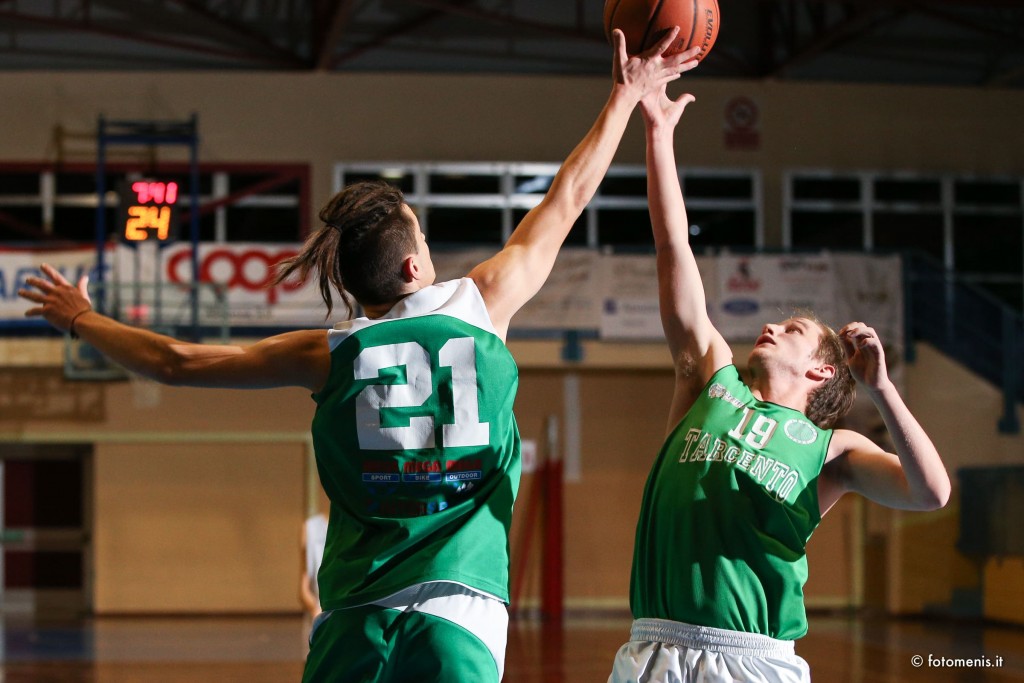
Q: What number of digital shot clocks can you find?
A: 1